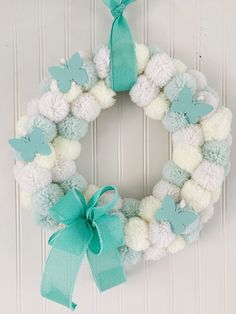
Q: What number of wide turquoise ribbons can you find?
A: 2